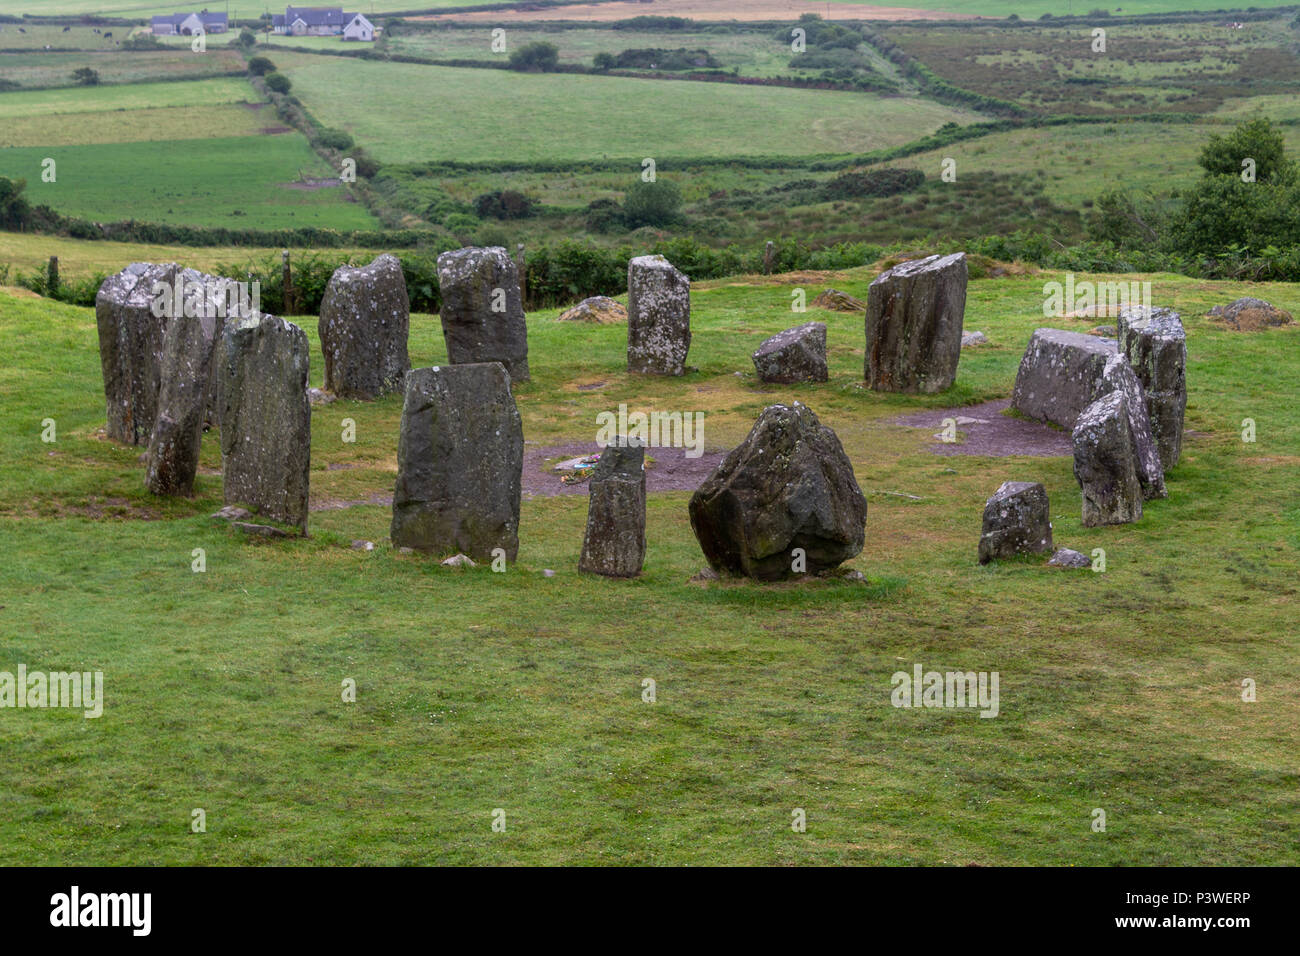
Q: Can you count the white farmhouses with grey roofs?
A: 2